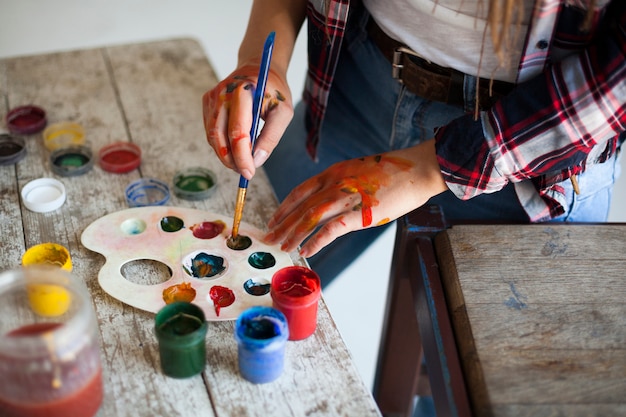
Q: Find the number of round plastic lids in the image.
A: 8